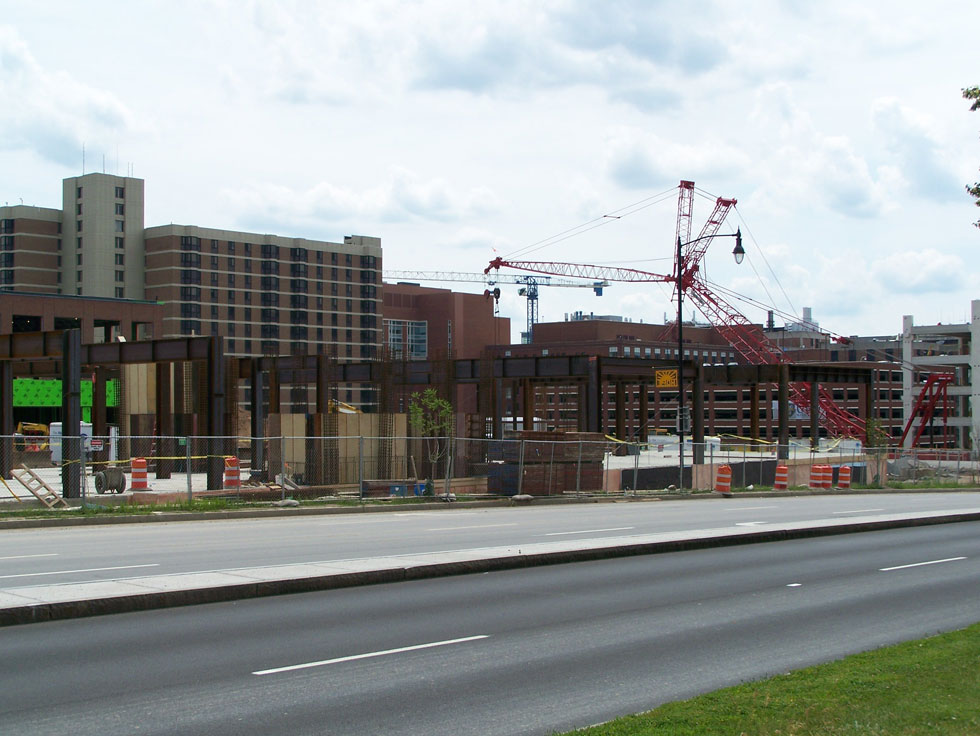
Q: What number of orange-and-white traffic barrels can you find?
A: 7